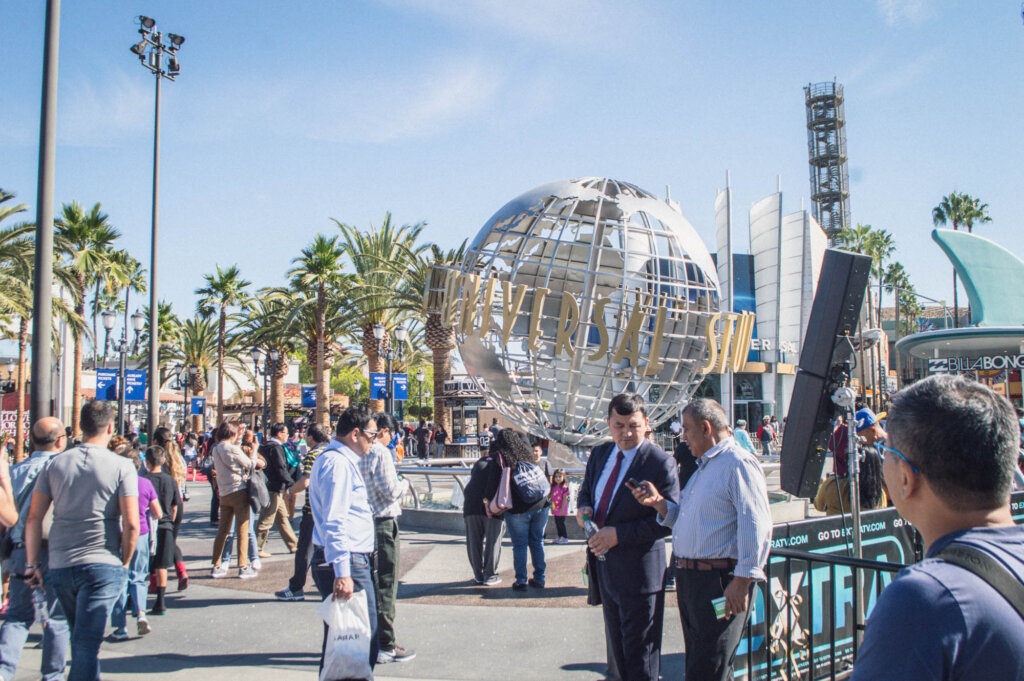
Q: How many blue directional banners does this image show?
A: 6